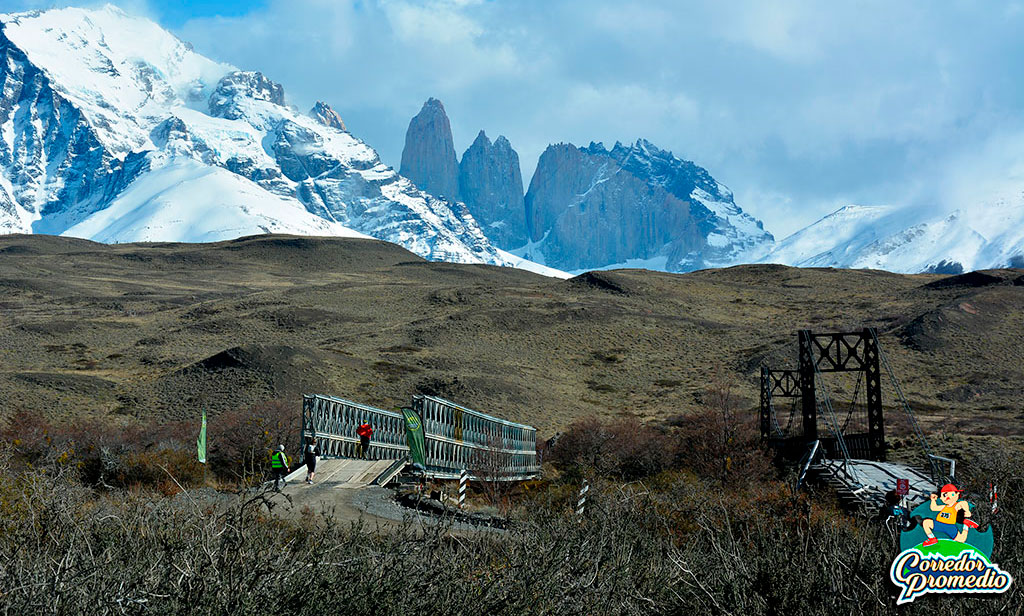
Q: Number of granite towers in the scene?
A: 3